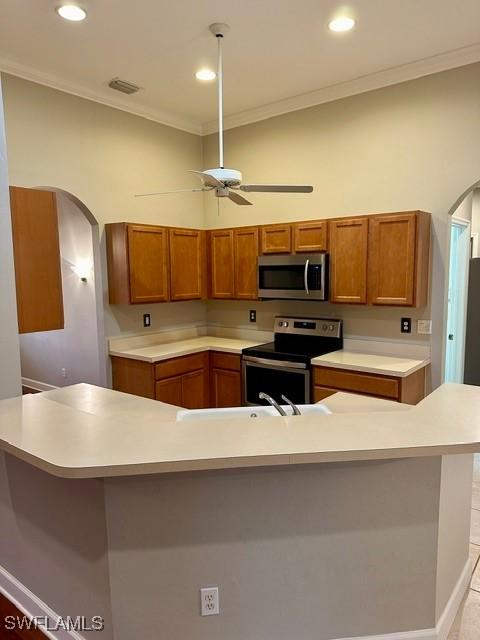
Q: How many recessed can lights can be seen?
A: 3